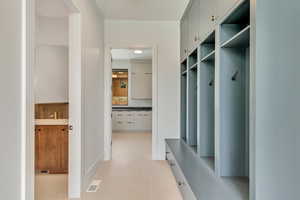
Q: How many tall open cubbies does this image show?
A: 4